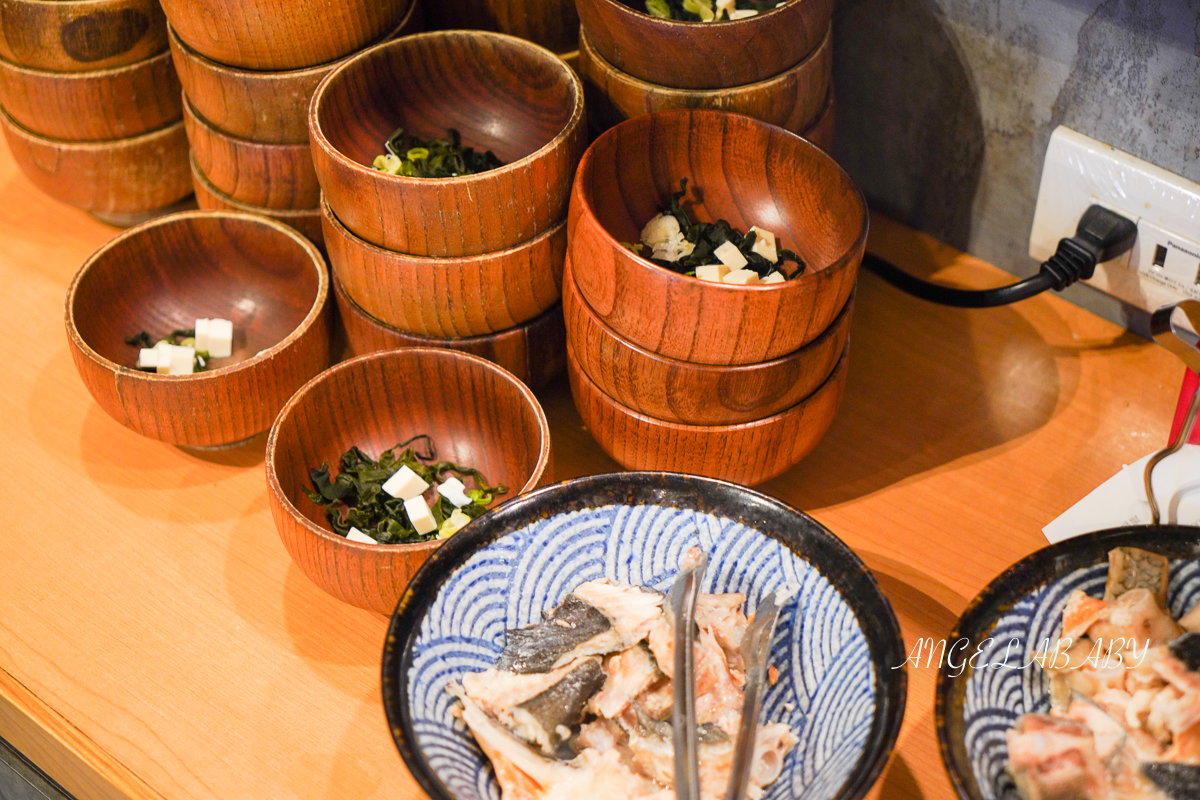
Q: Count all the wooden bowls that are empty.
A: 0